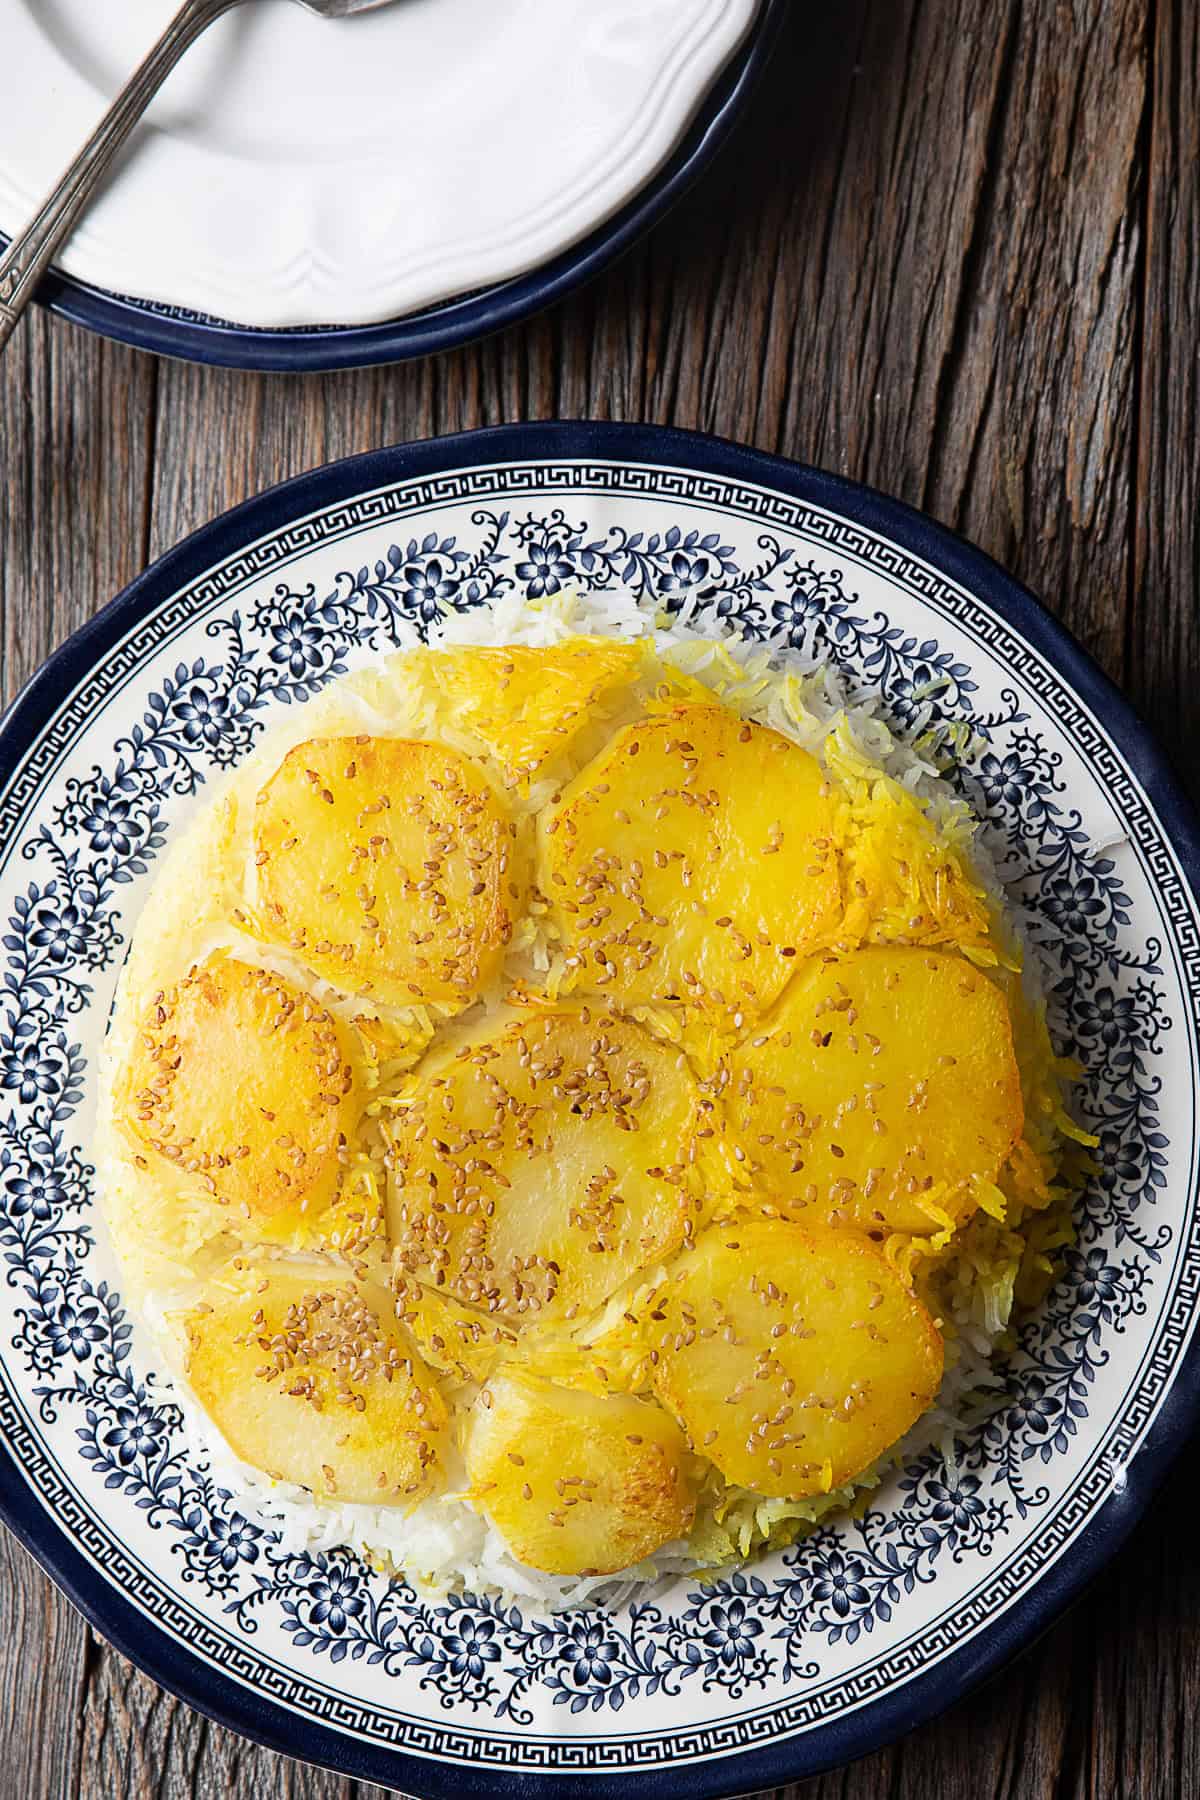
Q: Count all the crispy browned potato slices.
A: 8